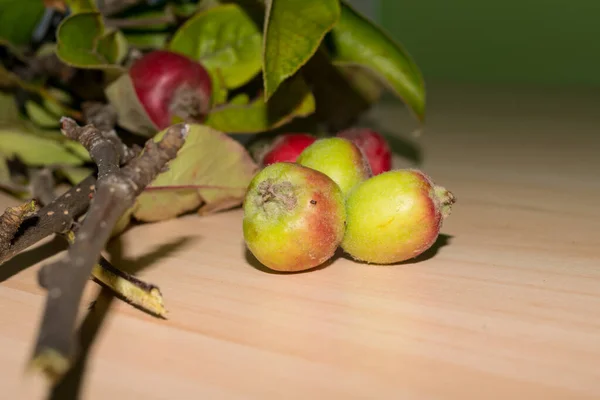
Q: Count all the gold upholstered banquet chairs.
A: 0